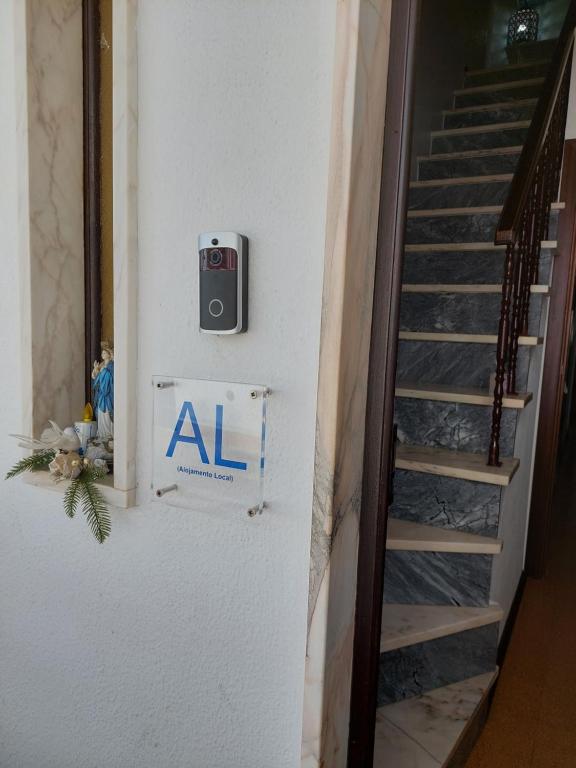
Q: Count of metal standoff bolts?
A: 4